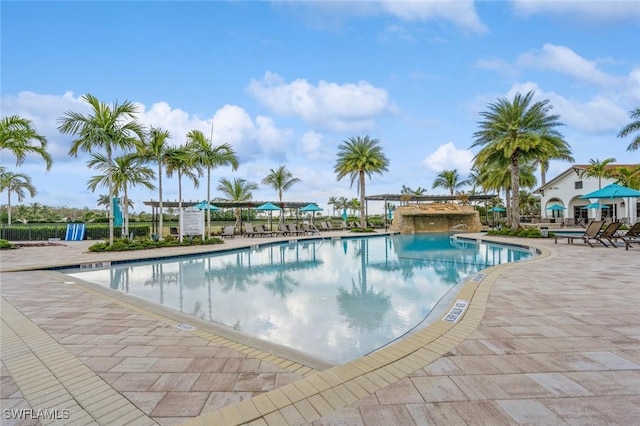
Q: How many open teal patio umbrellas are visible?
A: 7